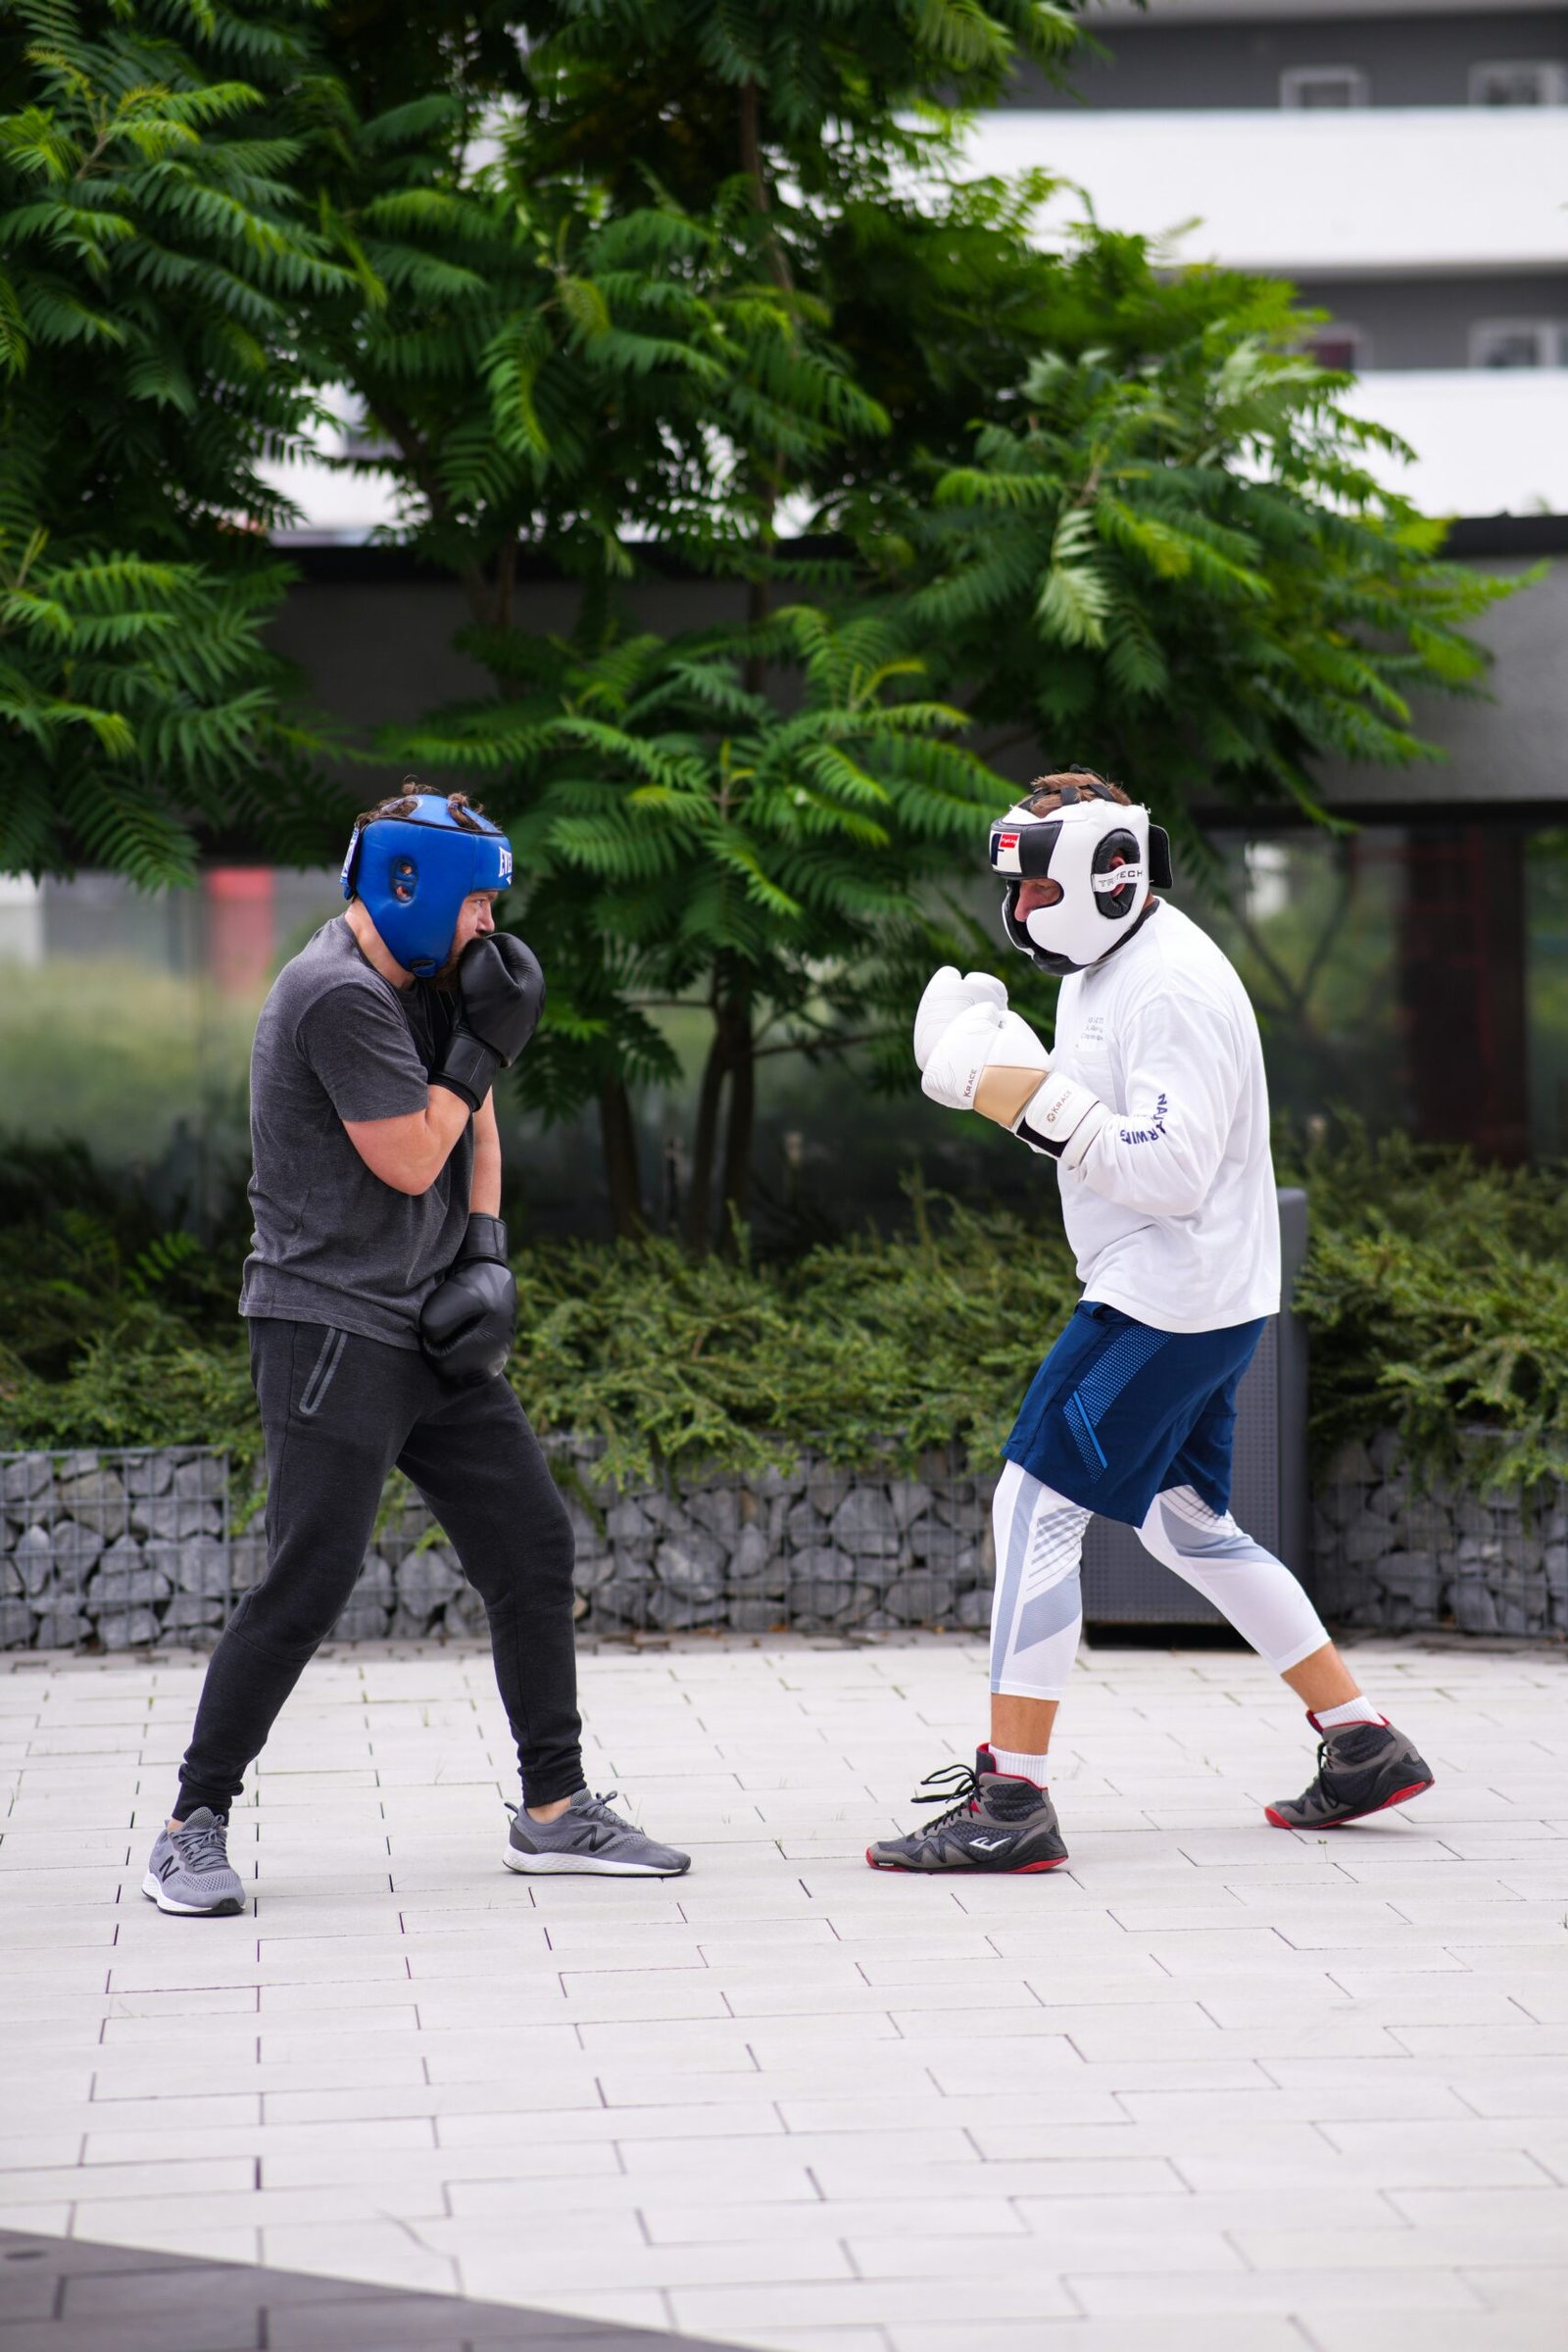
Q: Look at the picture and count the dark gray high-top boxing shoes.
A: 2